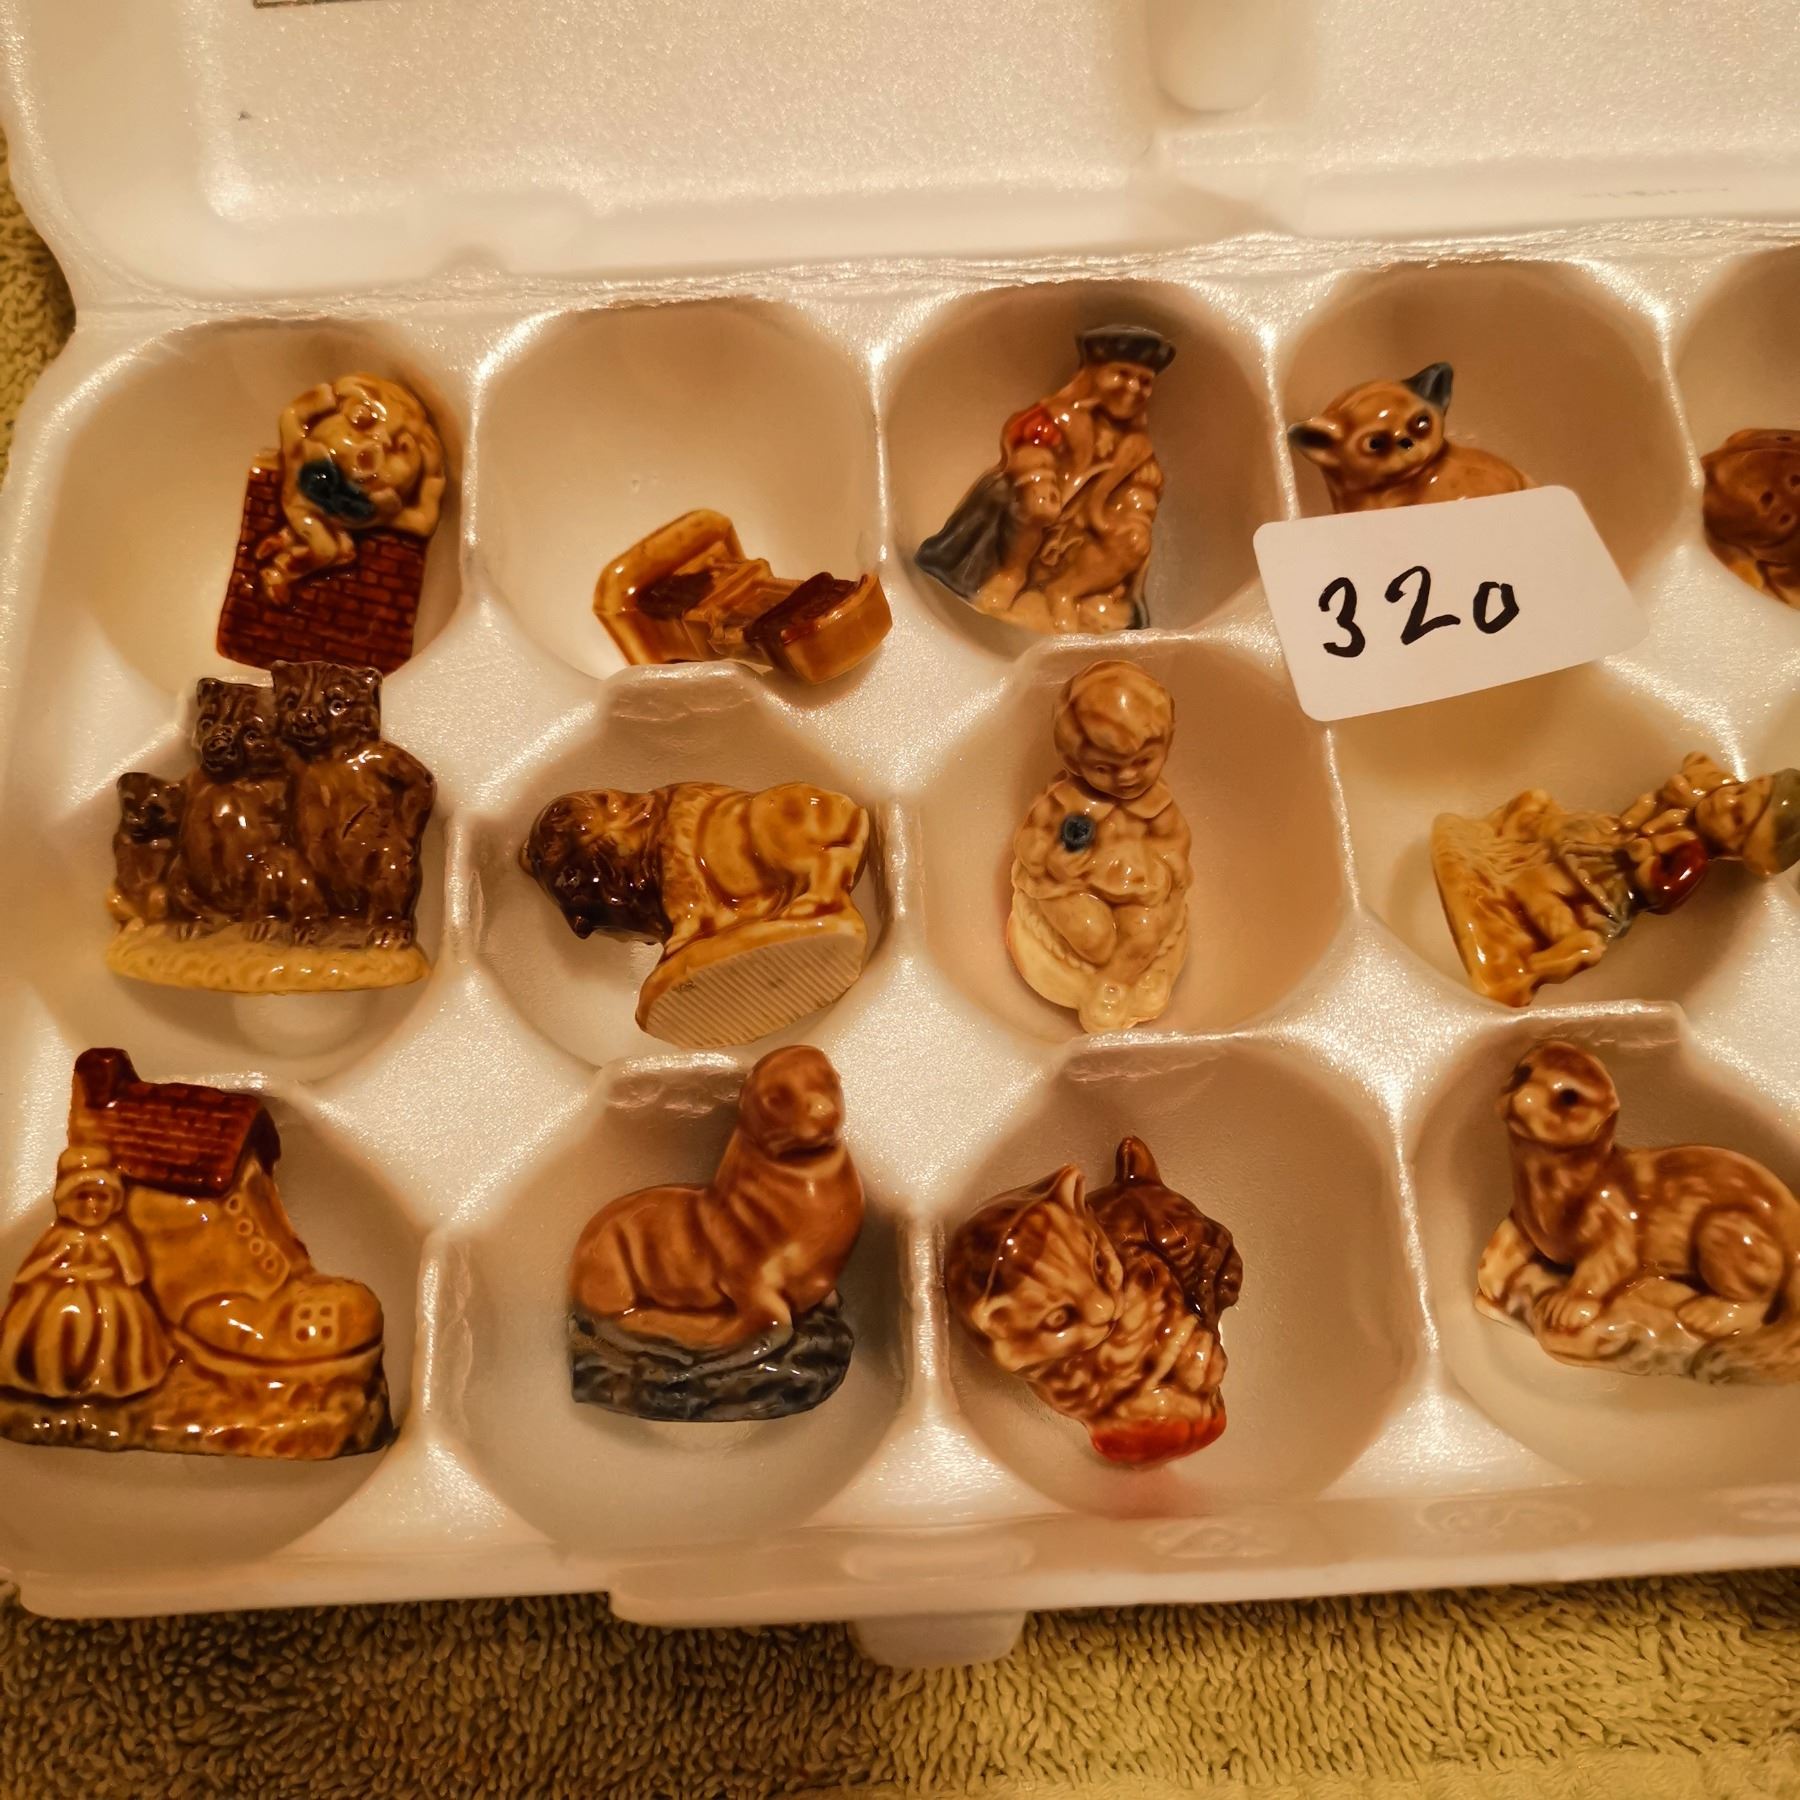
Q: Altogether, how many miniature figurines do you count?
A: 13